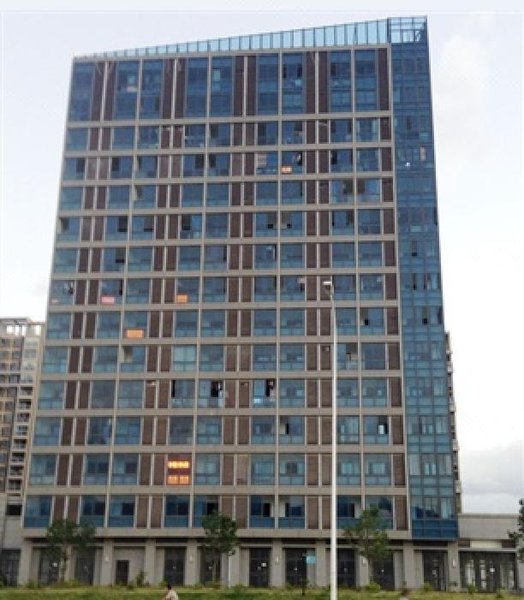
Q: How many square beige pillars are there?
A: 11